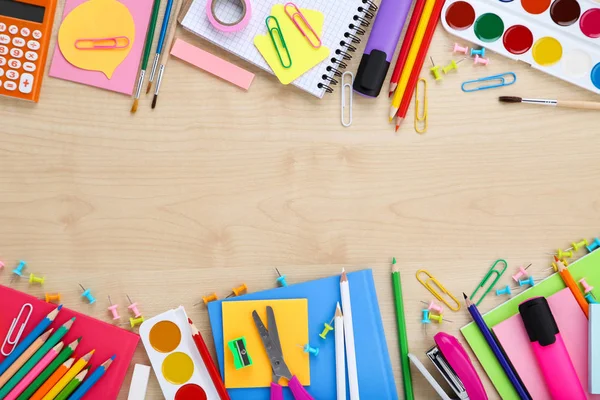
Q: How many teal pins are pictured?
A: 10